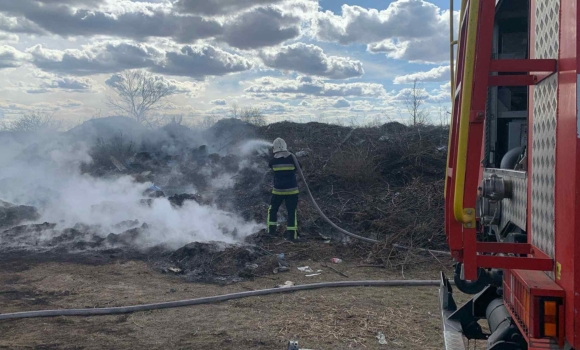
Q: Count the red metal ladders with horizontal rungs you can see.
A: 1